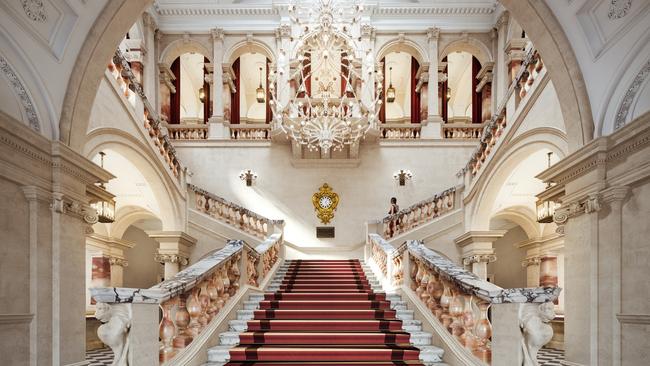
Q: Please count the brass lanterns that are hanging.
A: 6